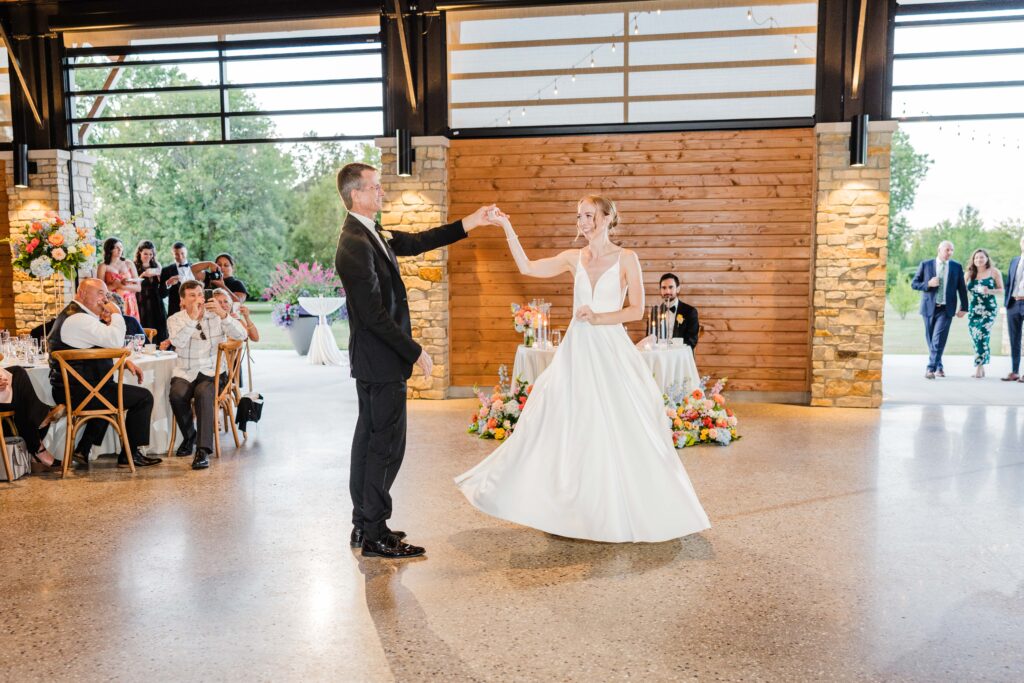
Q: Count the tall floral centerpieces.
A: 1